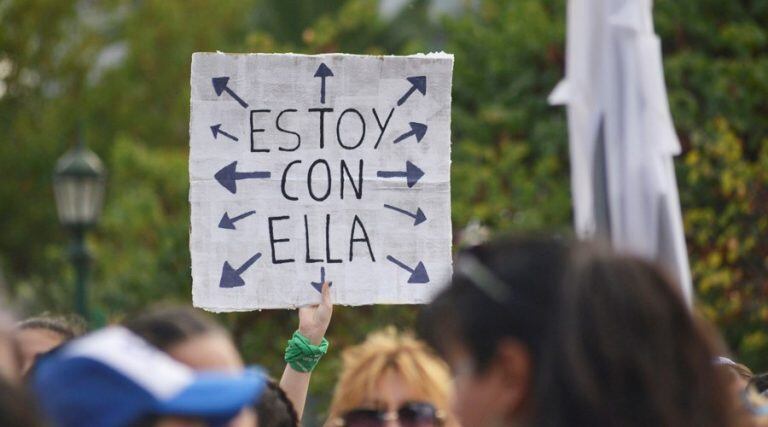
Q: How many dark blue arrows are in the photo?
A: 12